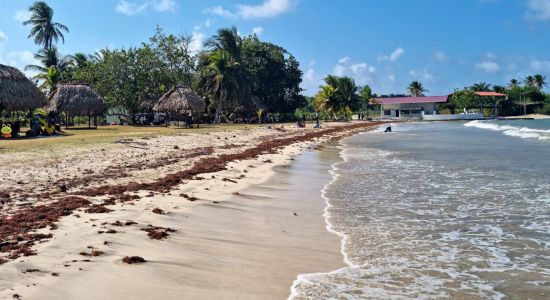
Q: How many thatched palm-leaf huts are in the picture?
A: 3